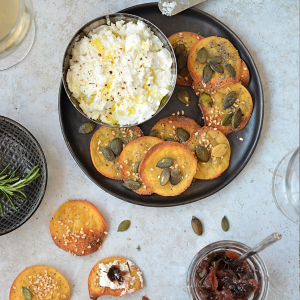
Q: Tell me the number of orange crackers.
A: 12